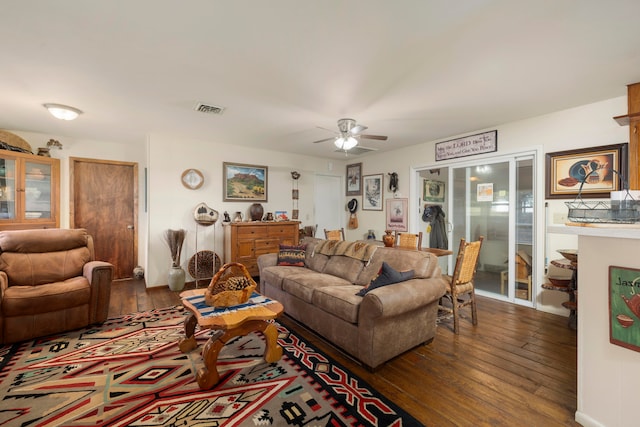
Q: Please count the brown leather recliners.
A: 1